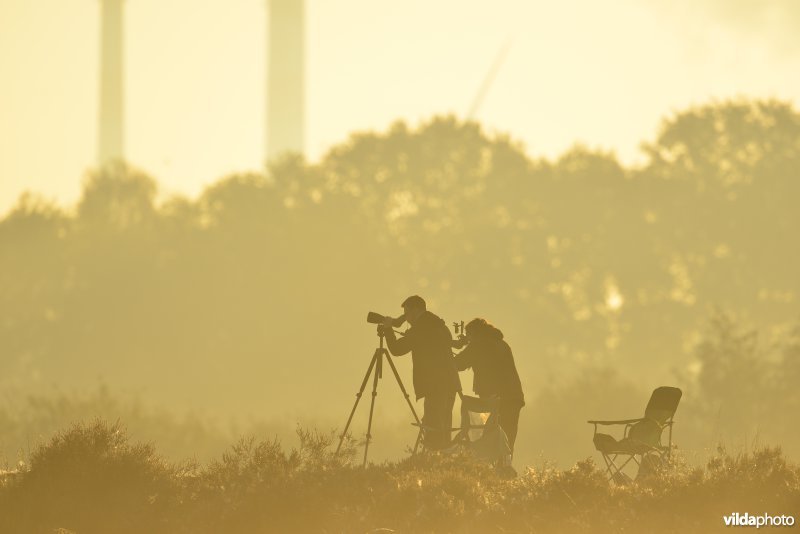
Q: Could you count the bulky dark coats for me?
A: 2